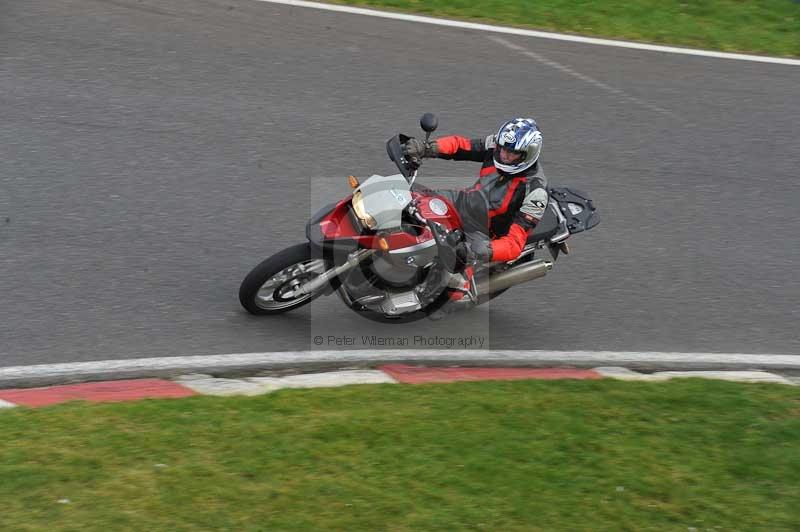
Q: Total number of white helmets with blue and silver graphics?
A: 1